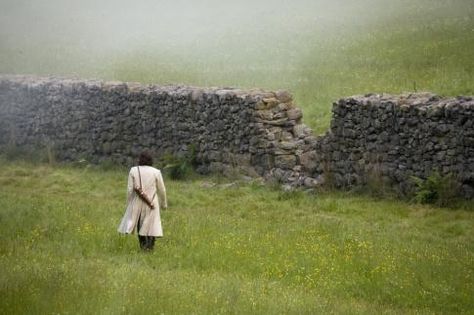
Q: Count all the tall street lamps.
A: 0